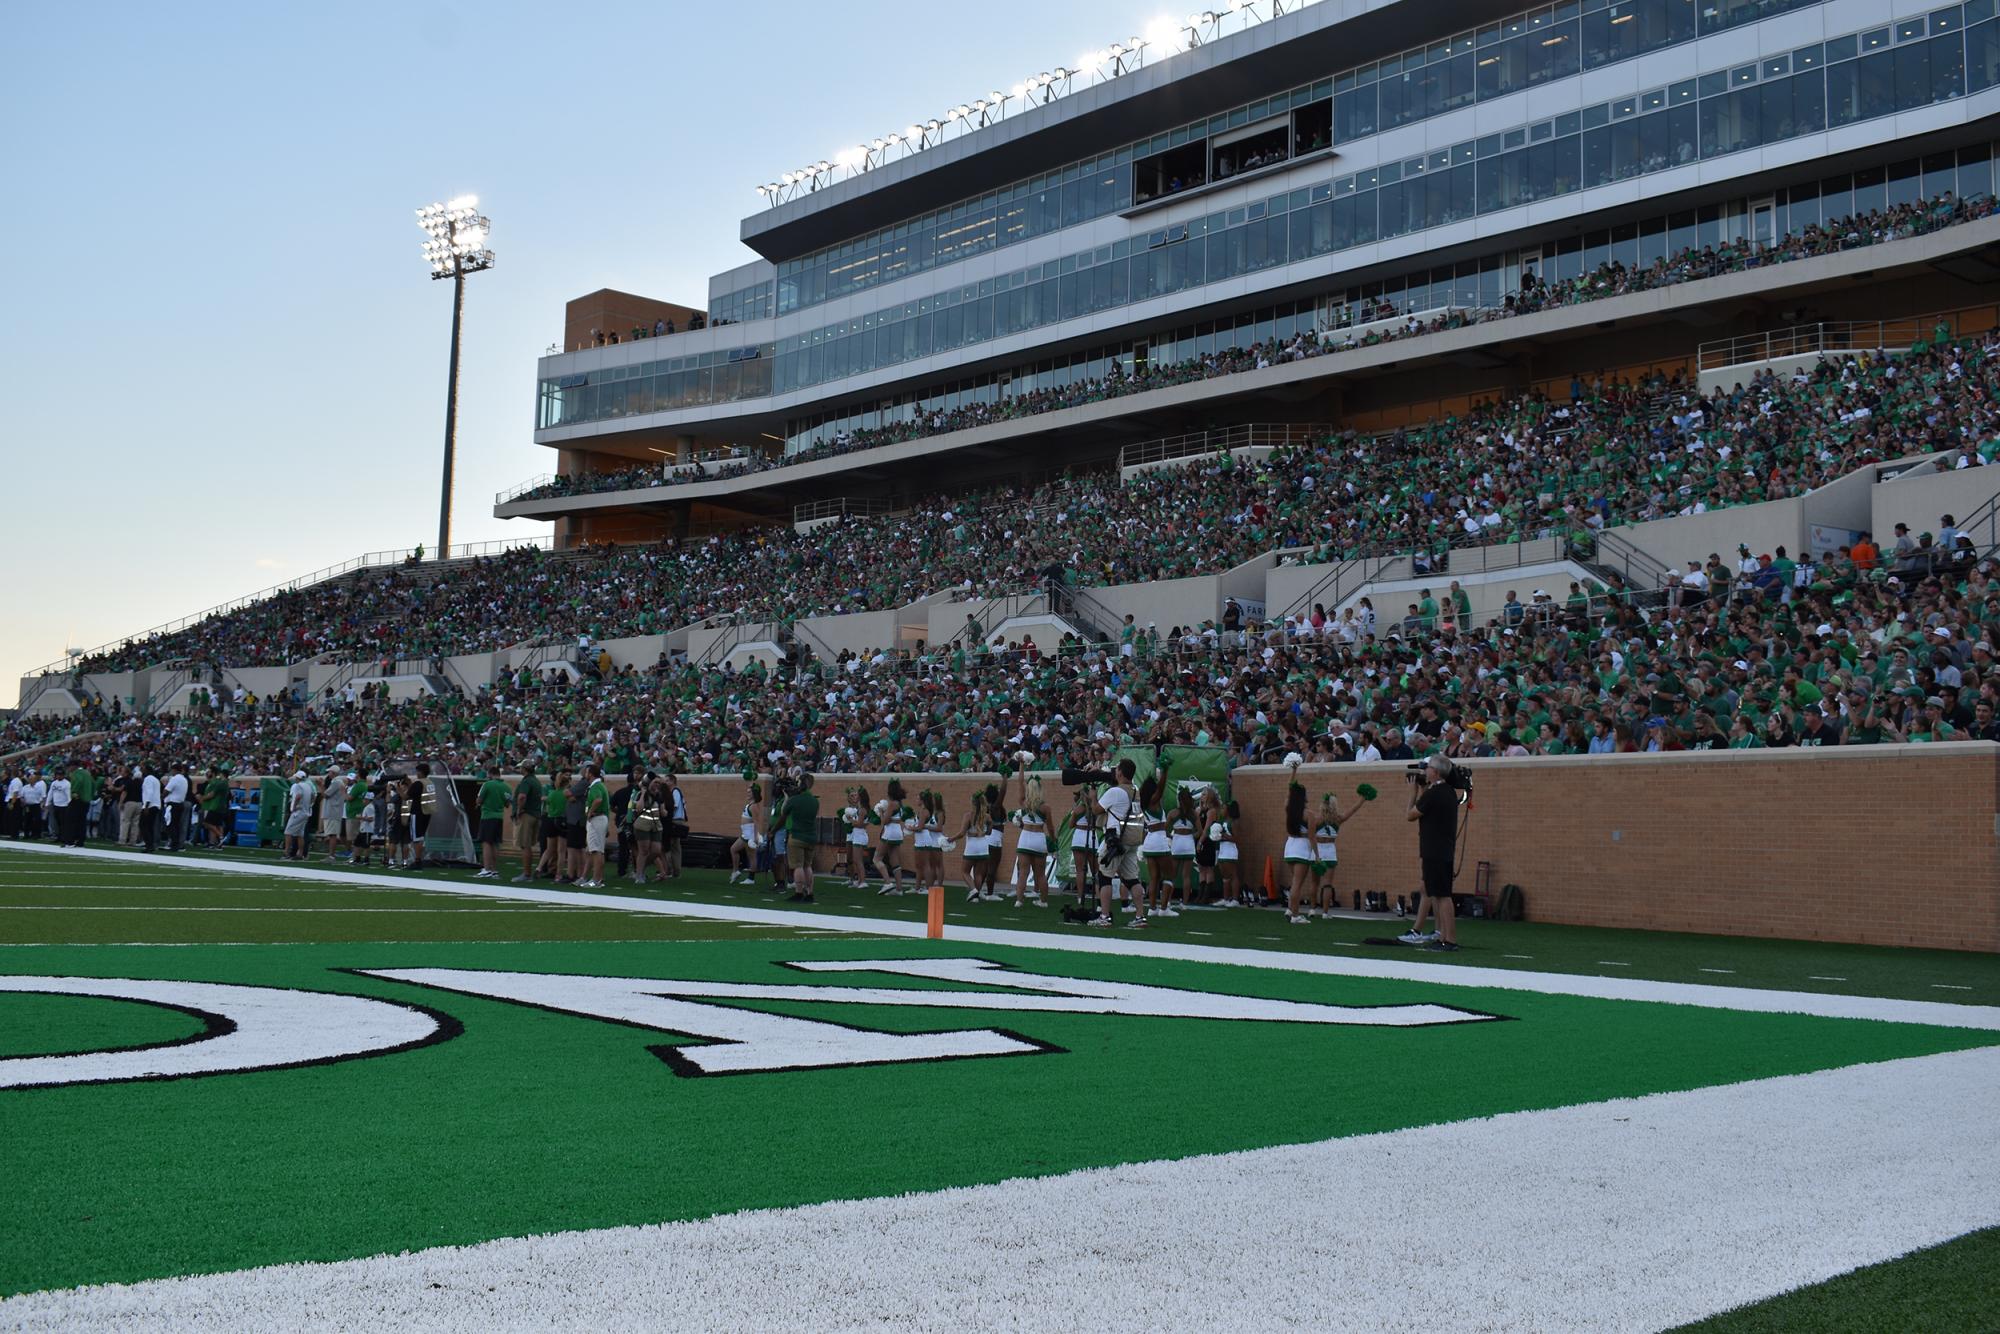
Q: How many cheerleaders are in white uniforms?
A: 15